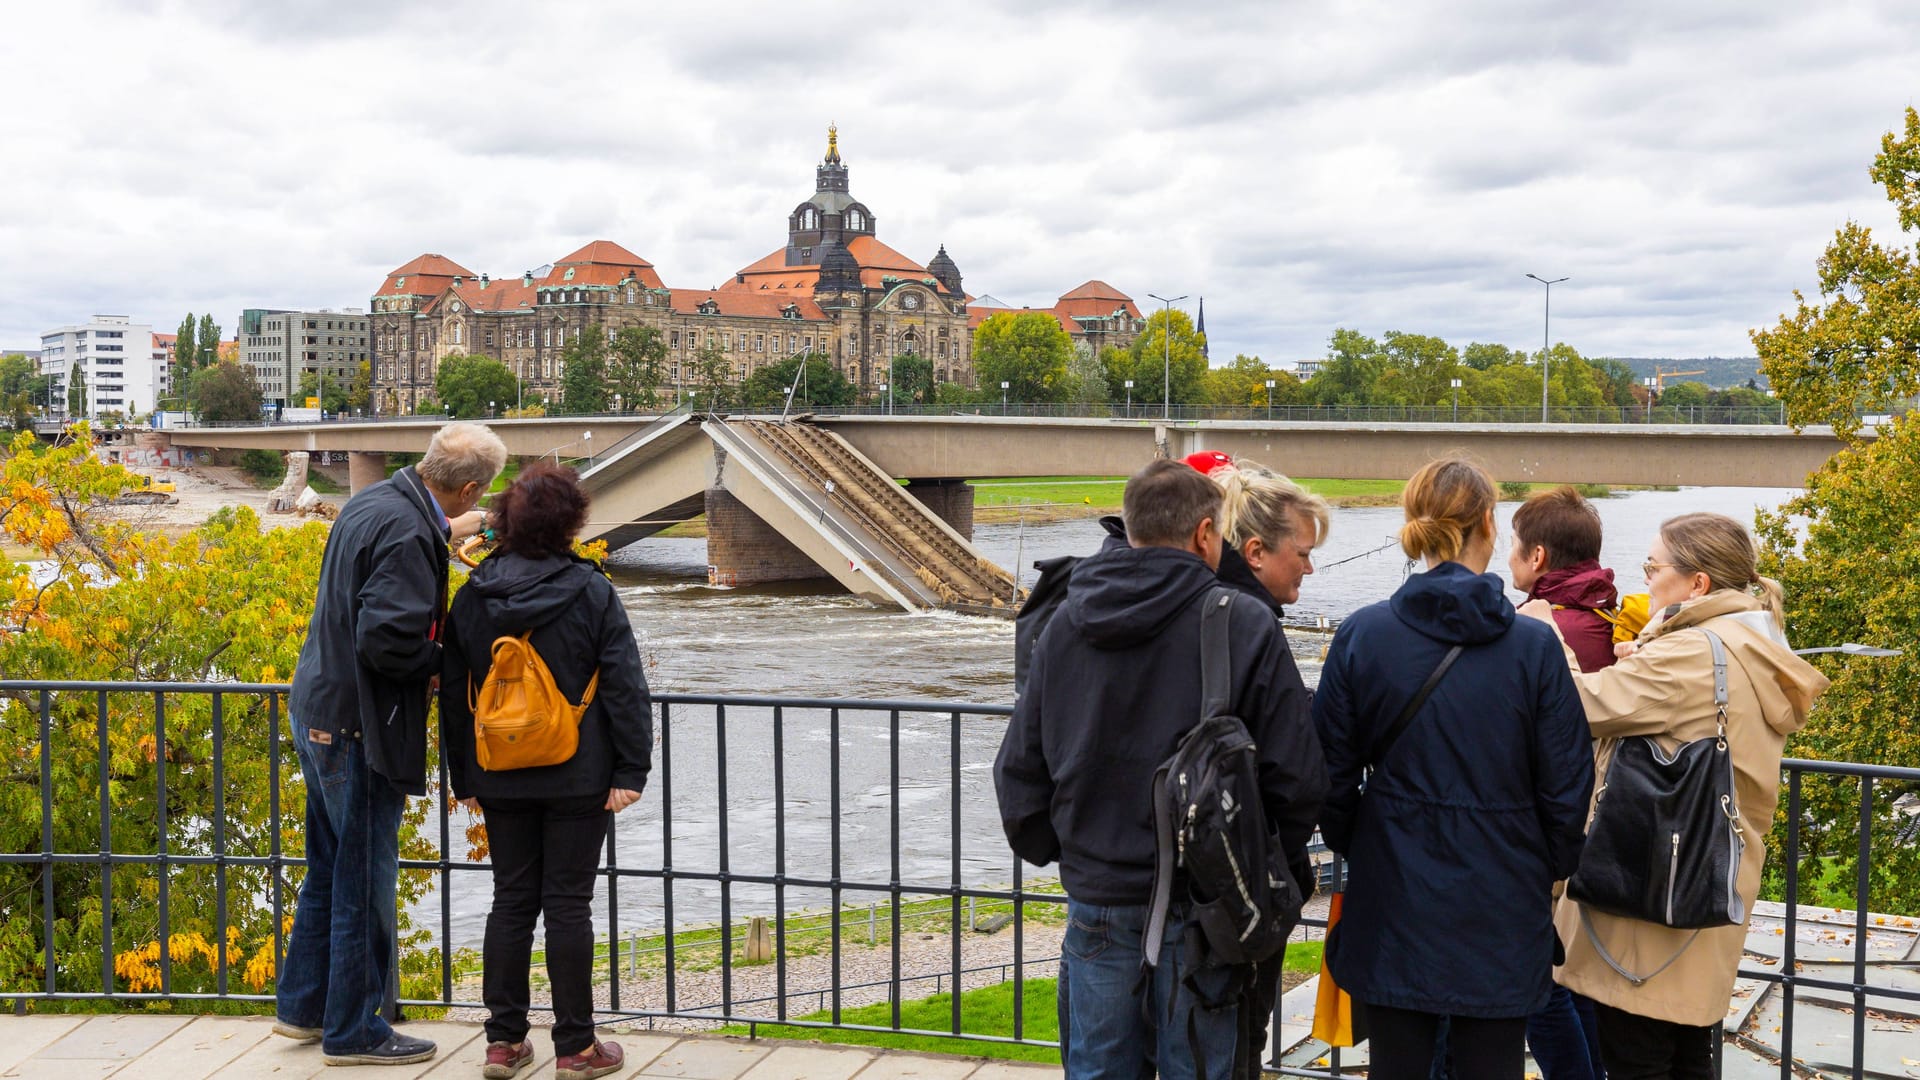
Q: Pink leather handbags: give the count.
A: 0